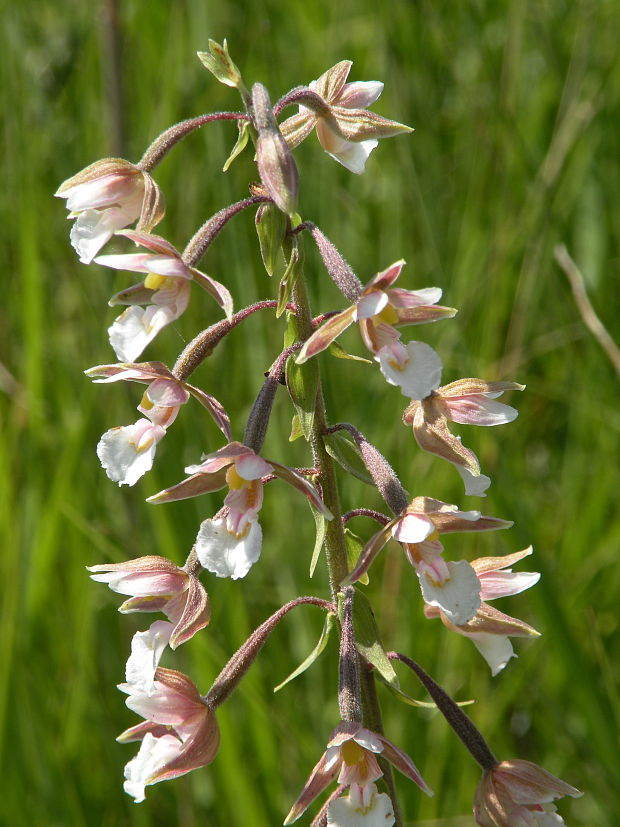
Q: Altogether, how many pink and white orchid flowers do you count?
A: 13